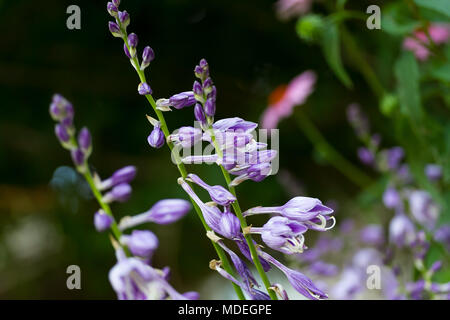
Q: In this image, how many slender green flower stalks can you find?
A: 3